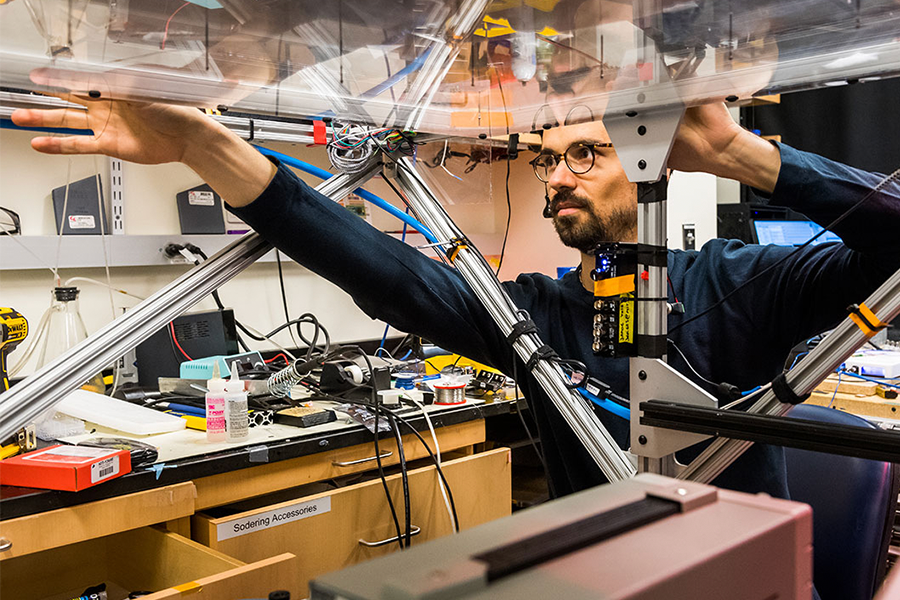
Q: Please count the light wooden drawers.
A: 4